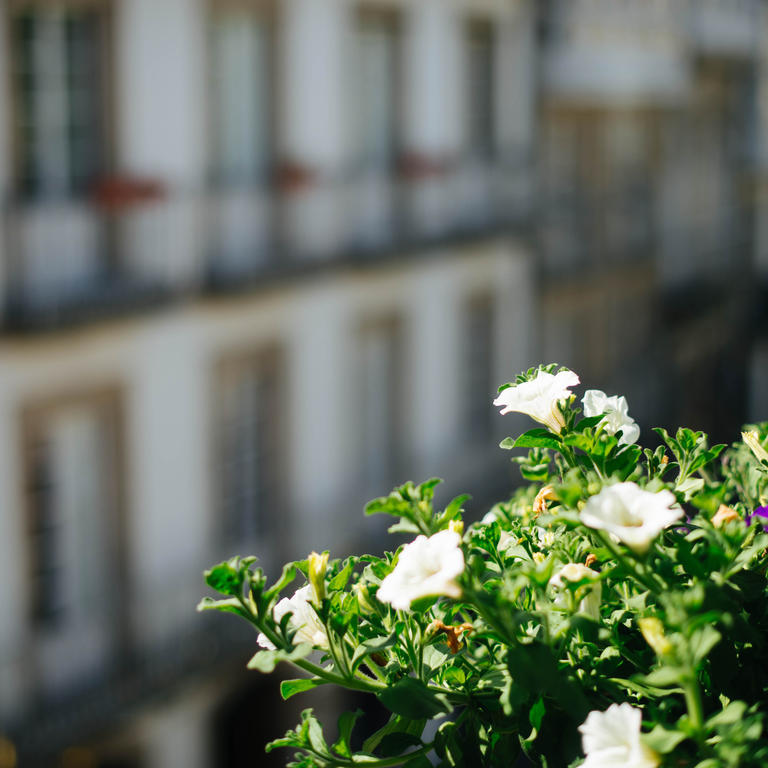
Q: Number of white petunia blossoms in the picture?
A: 6